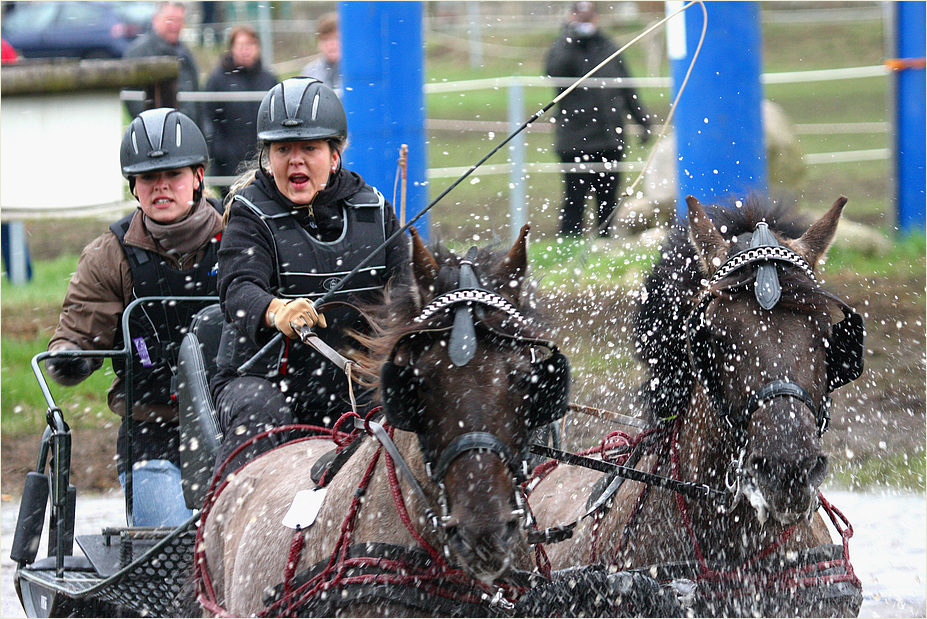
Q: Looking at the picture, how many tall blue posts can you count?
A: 3